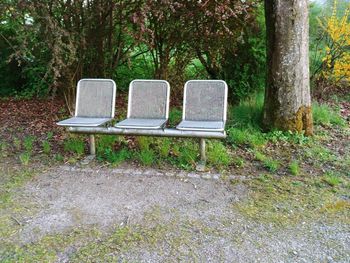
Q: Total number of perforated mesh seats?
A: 3